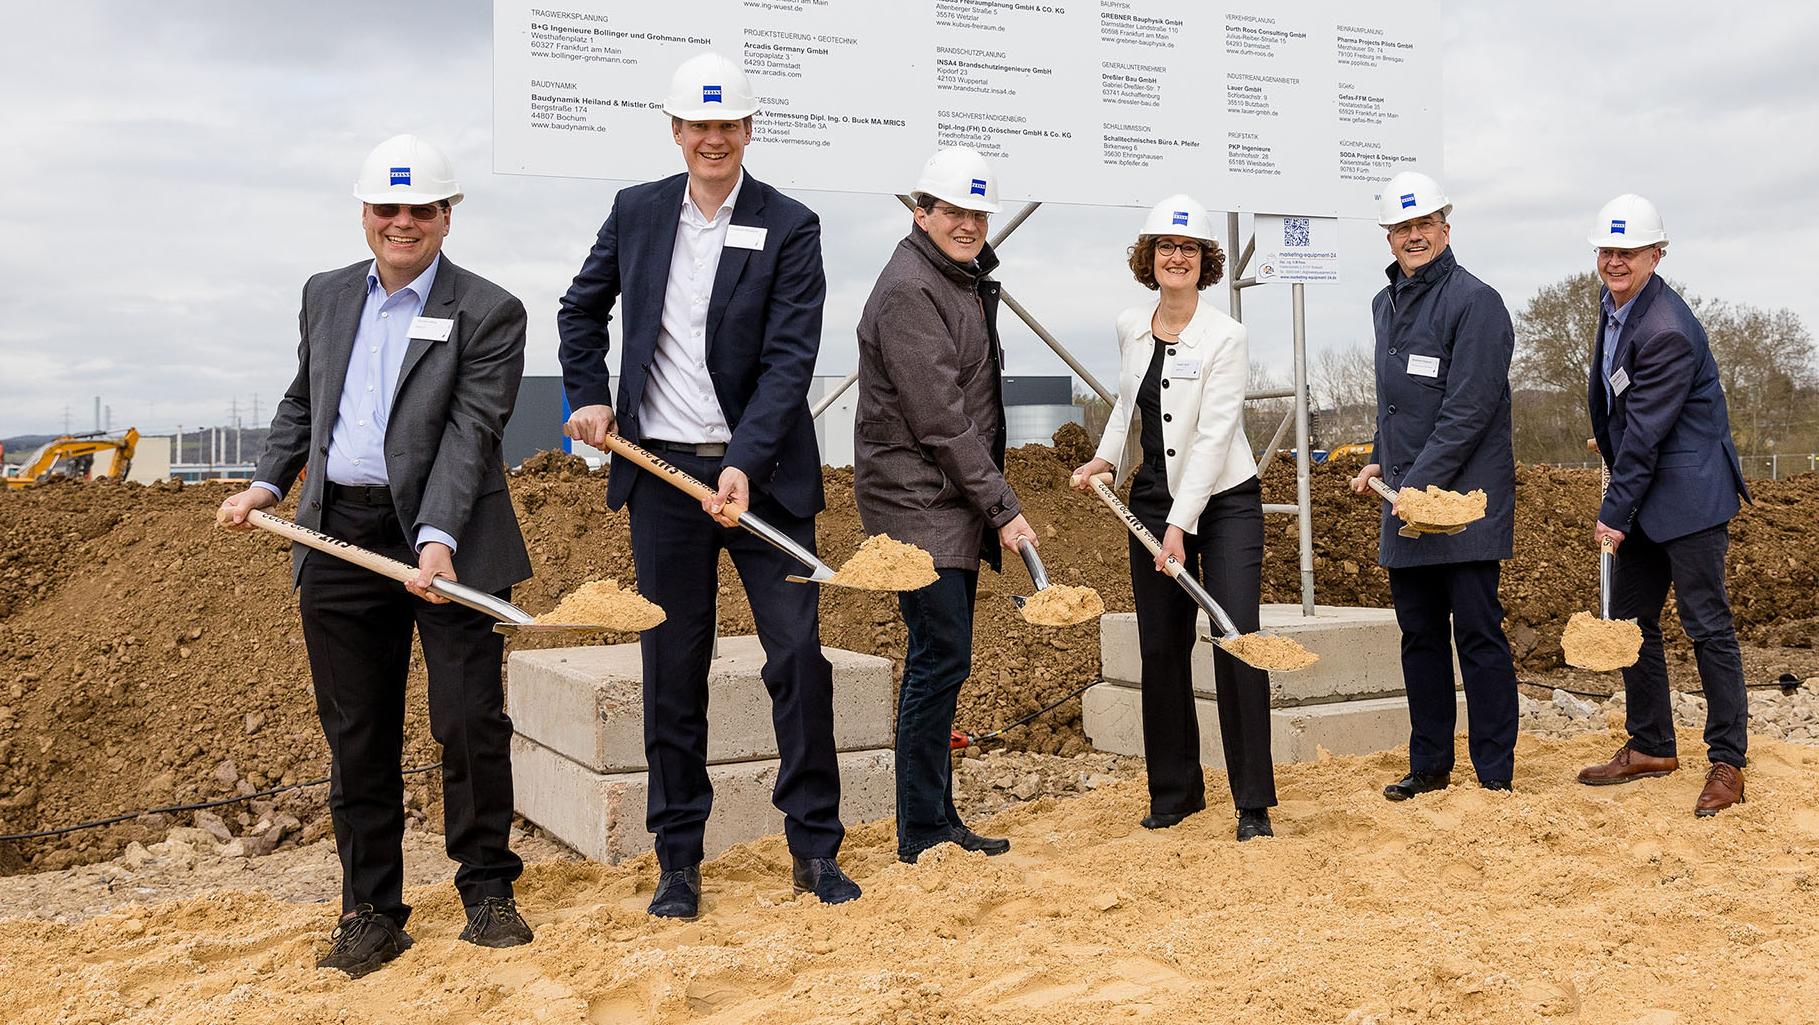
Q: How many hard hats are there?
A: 6